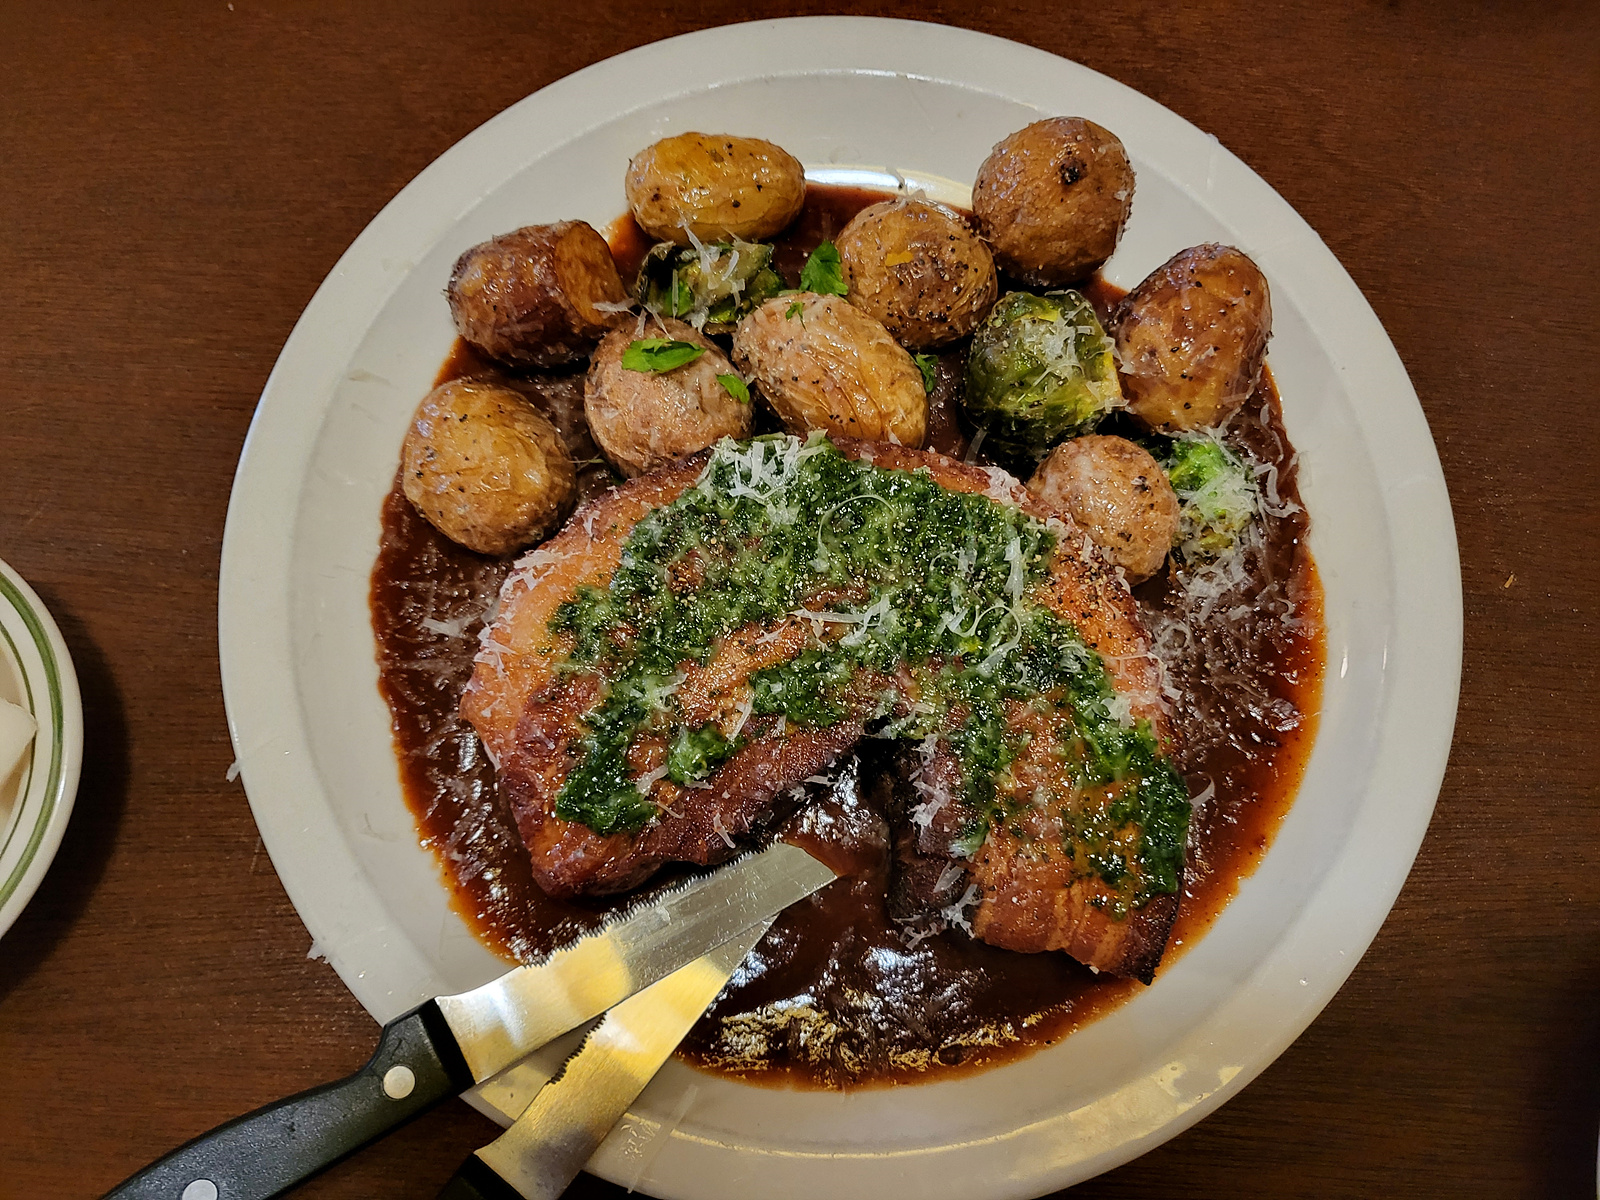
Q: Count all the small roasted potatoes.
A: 9